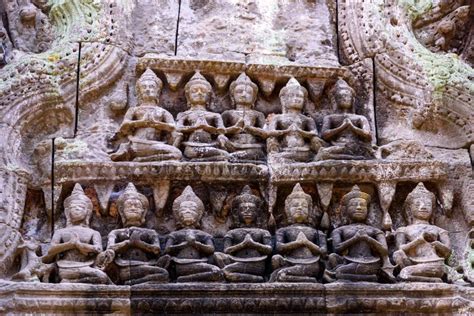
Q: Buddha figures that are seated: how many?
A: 12